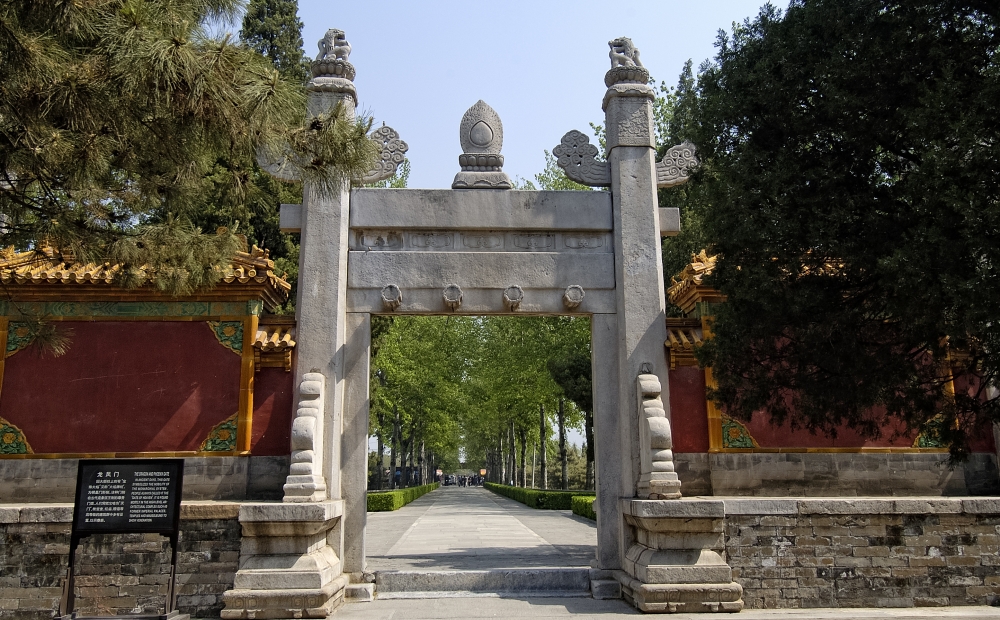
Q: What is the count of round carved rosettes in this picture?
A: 4